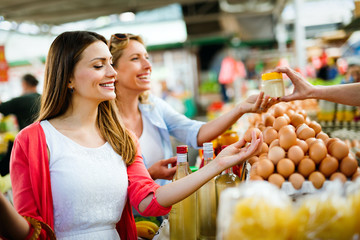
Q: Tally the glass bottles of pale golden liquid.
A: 3